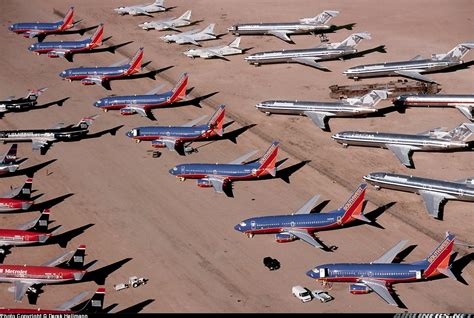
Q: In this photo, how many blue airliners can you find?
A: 8